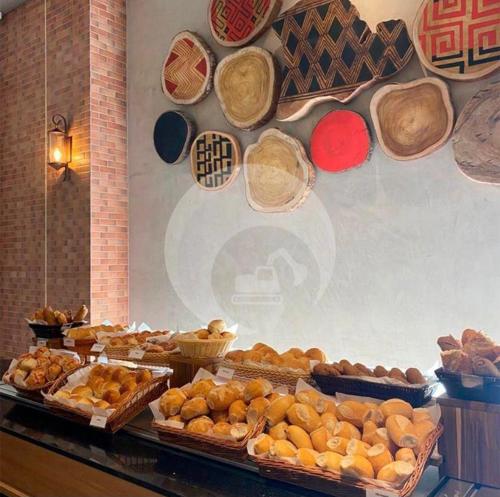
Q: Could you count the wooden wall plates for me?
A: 11